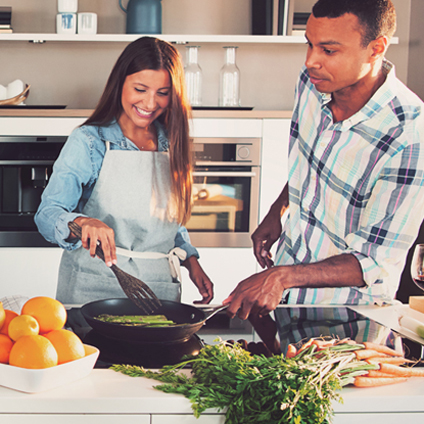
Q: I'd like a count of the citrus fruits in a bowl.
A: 7